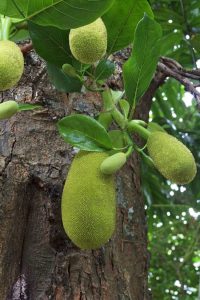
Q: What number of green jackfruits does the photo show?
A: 7